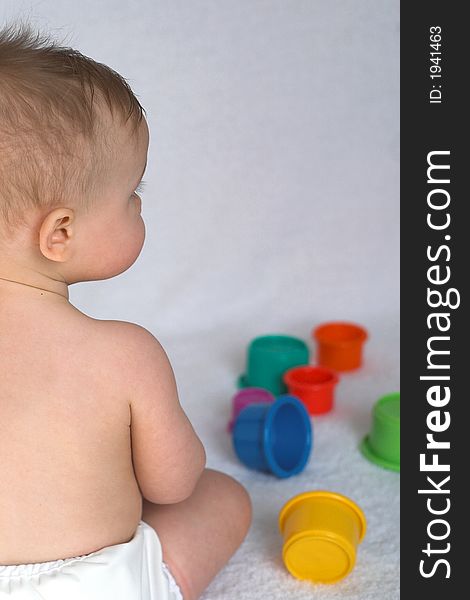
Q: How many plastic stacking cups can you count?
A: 7